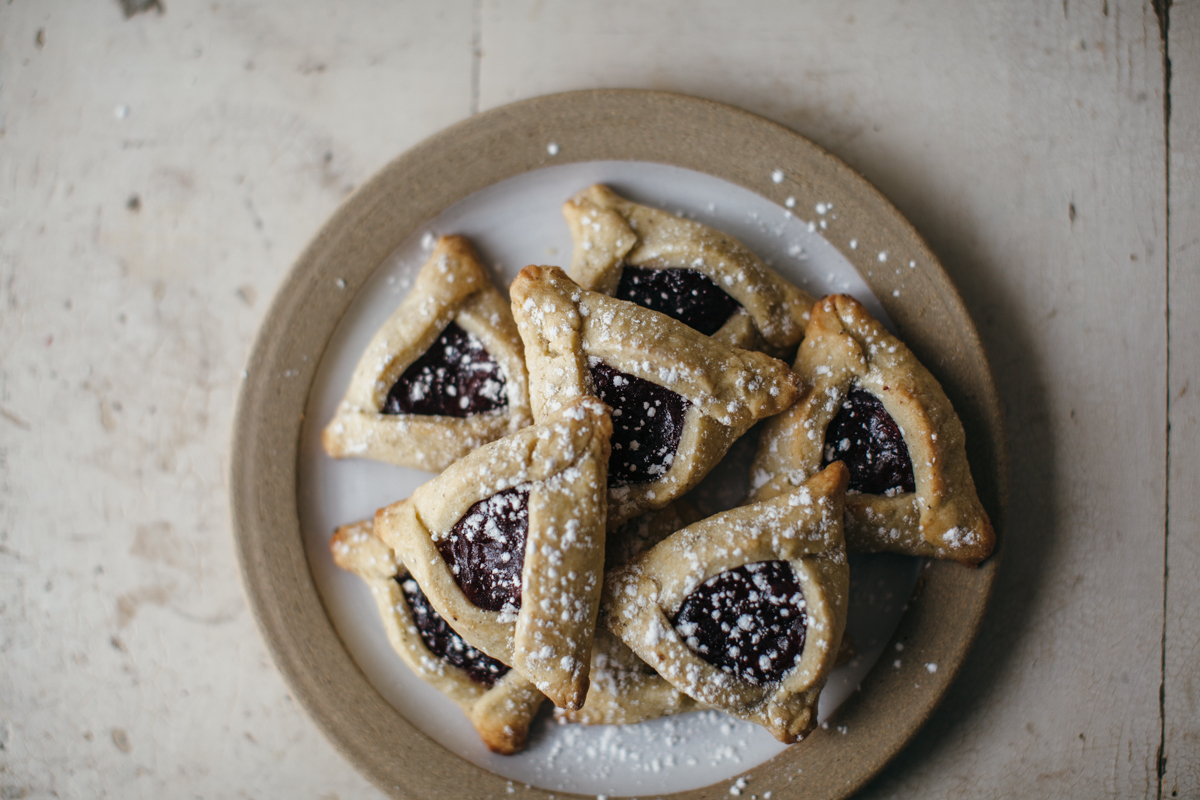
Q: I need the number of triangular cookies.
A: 8